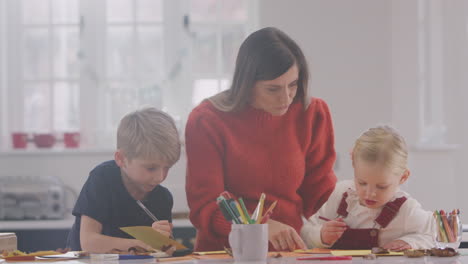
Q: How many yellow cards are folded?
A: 1